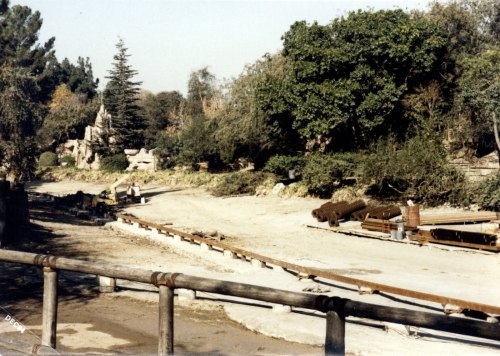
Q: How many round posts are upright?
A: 3